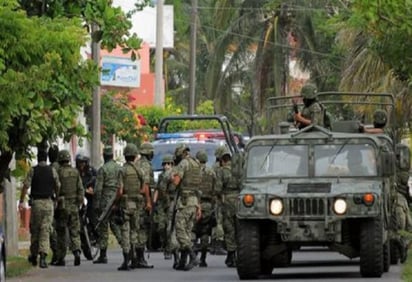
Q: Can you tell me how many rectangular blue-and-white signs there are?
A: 1